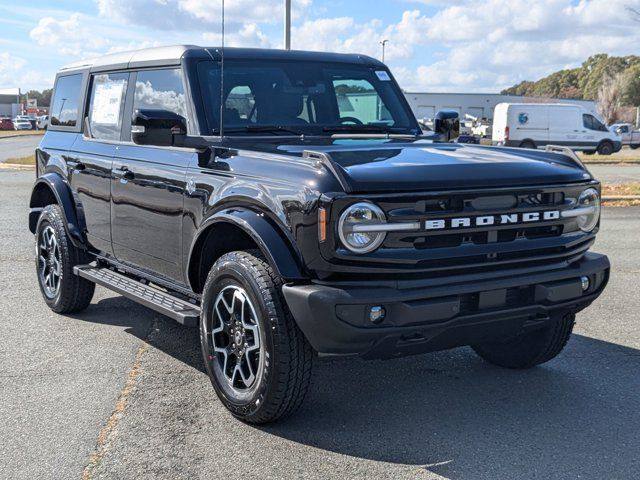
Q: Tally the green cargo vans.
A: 0